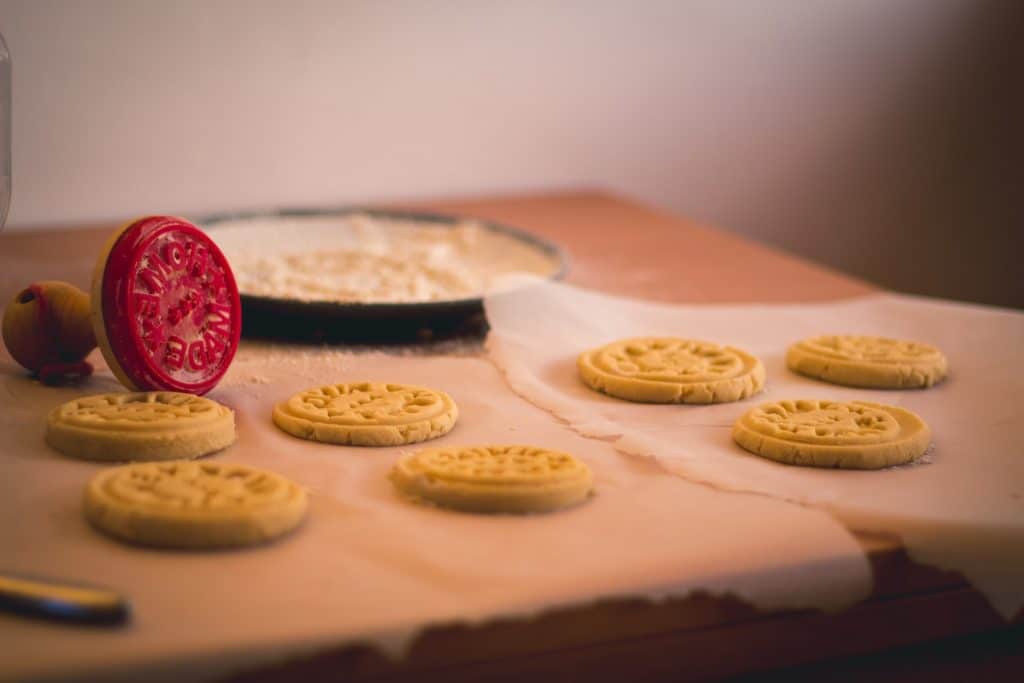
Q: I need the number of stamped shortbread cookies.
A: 7